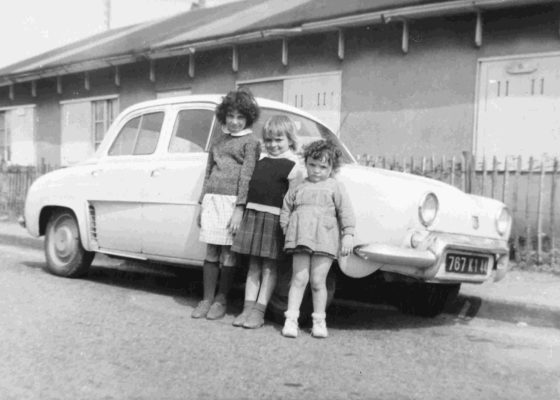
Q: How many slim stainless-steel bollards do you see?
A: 0